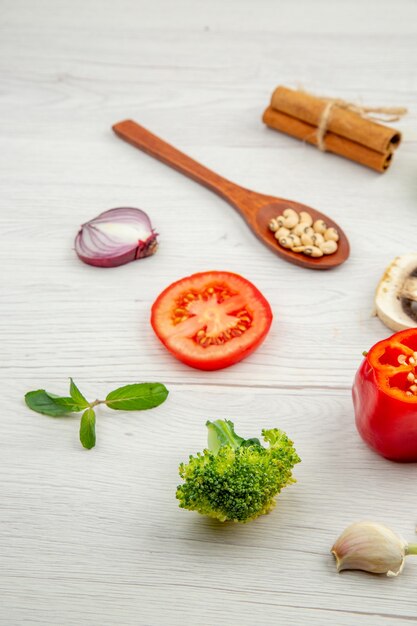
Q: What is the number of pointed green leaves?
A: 4